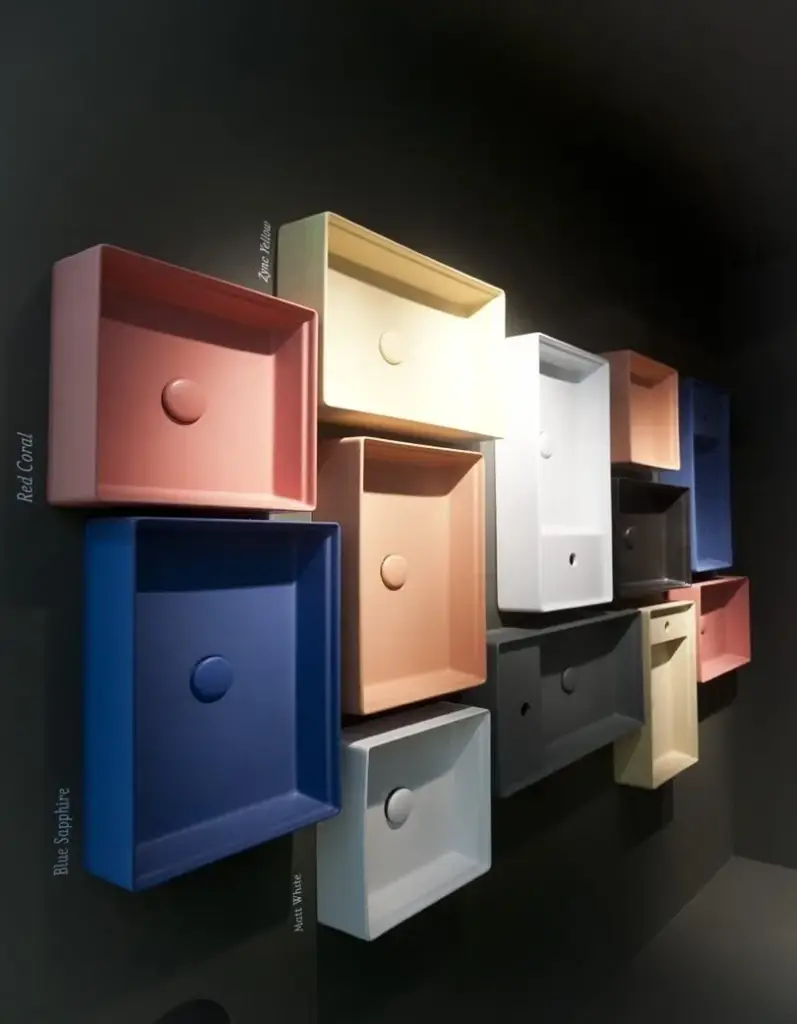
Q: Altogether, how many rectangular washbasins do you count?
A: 12